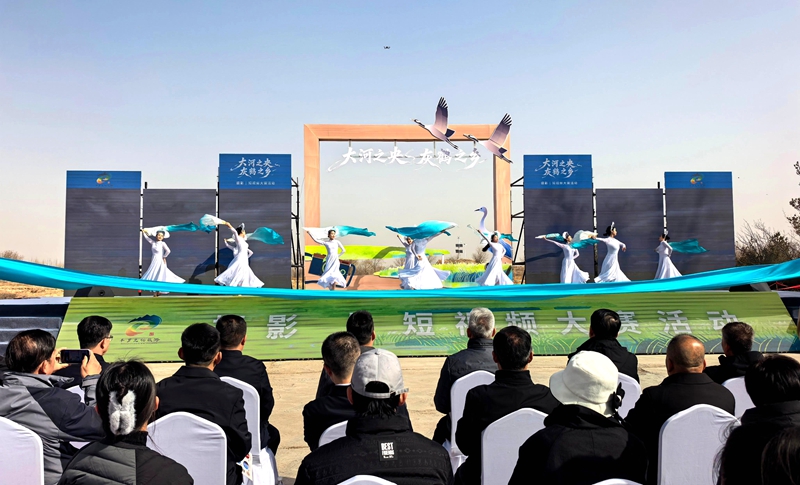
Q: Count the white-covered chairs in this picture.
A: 12